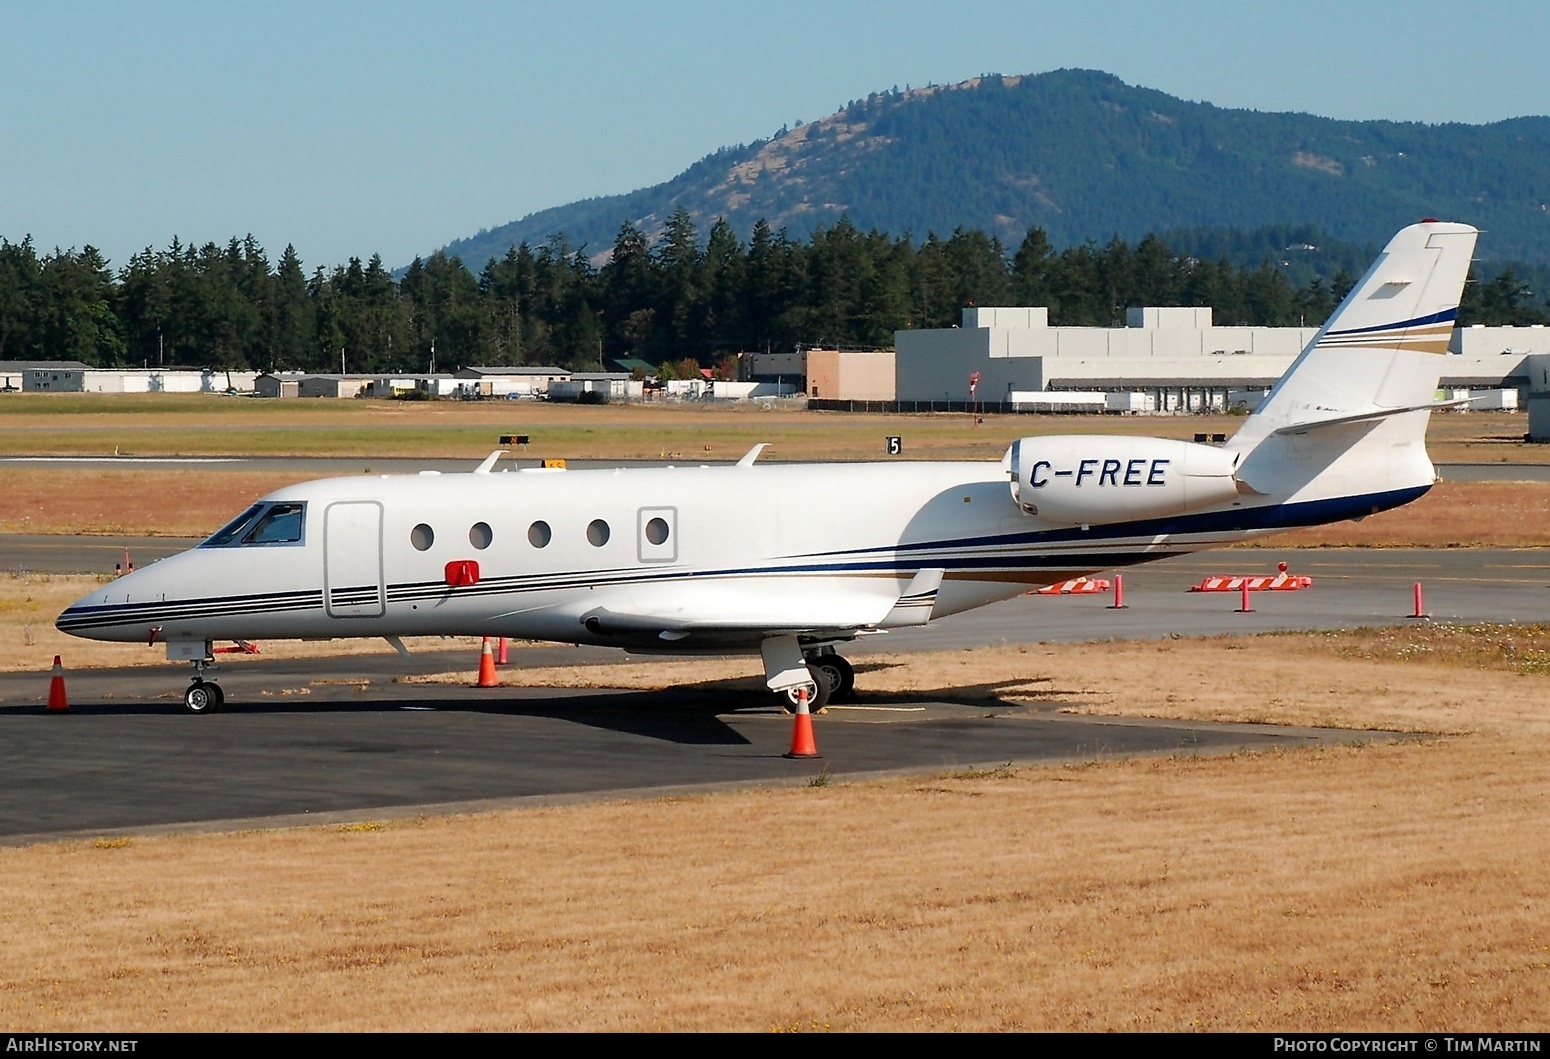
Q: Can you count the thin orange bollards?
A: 4